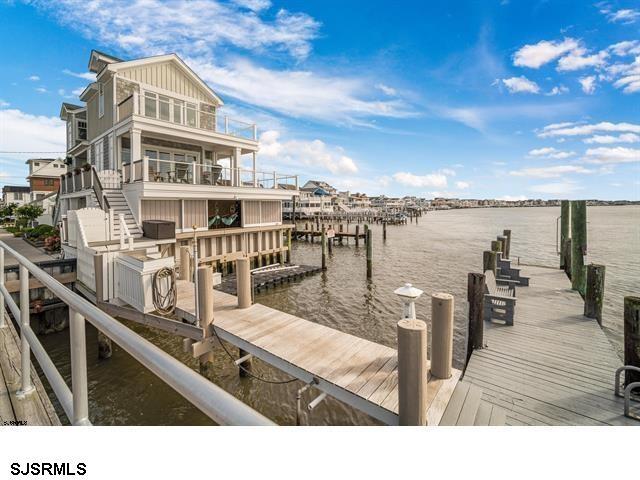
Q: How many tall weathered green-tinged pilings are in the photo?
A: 2